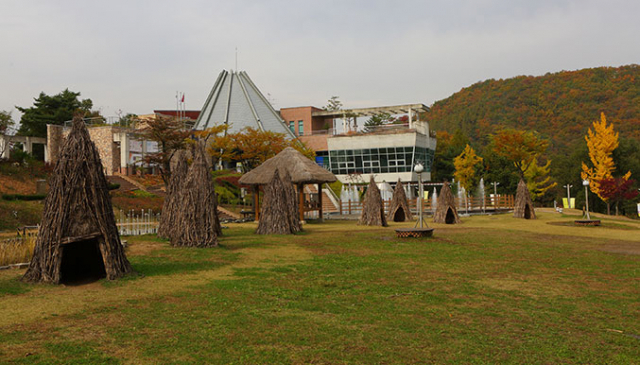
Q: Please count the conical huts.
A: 9